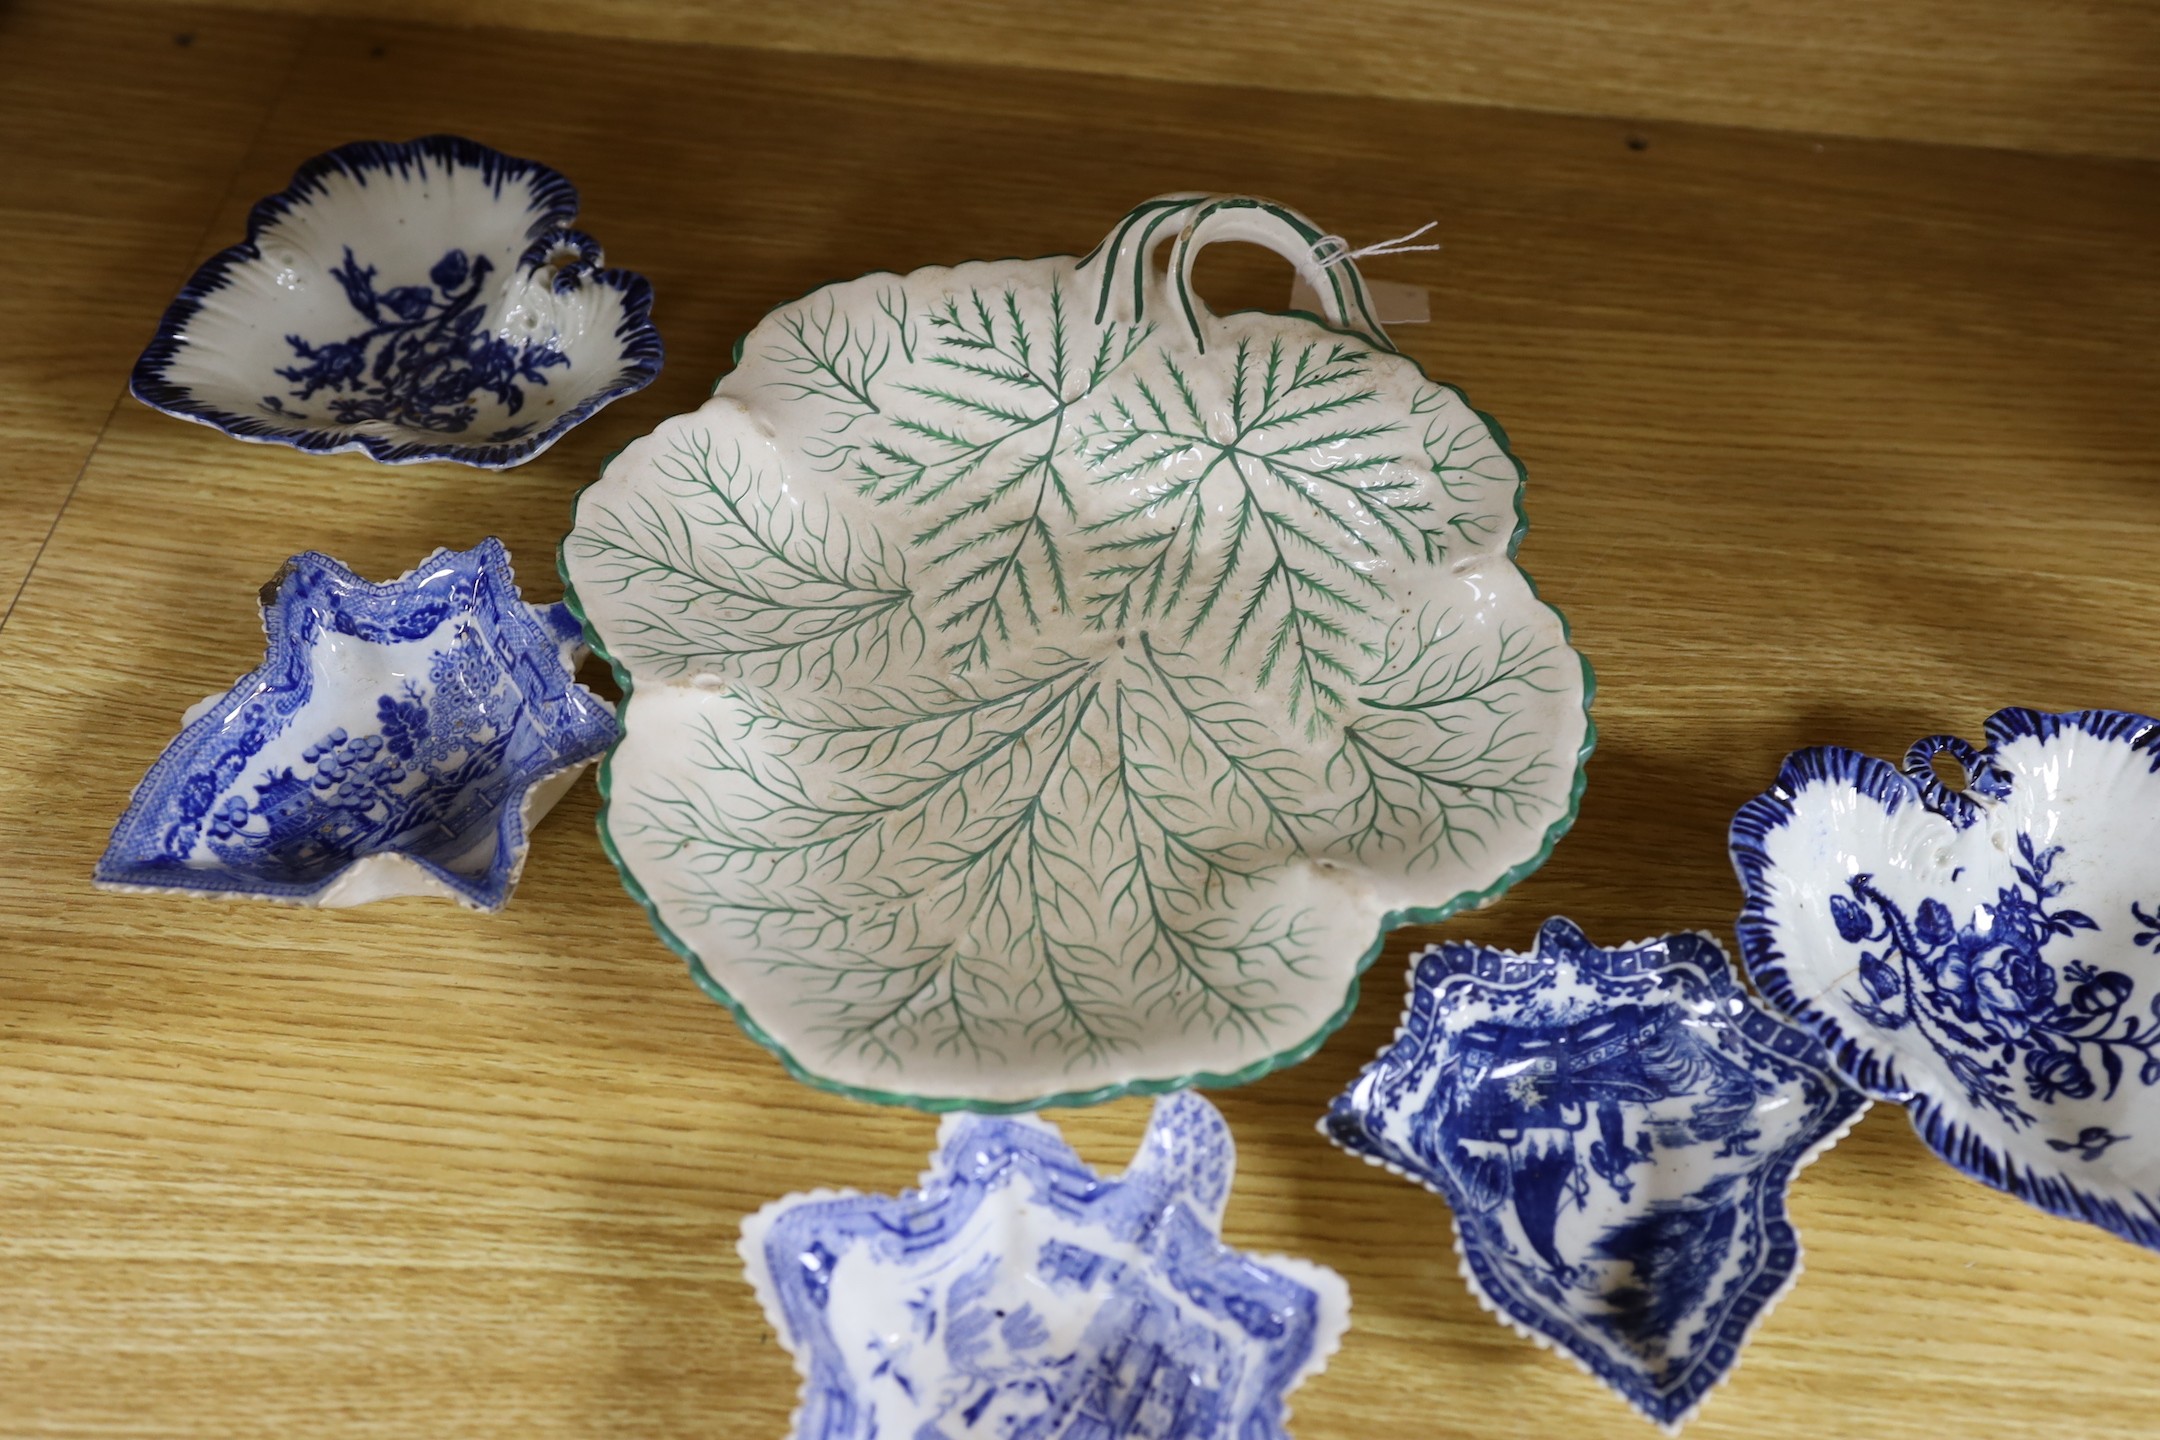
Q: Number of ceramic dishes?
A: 6